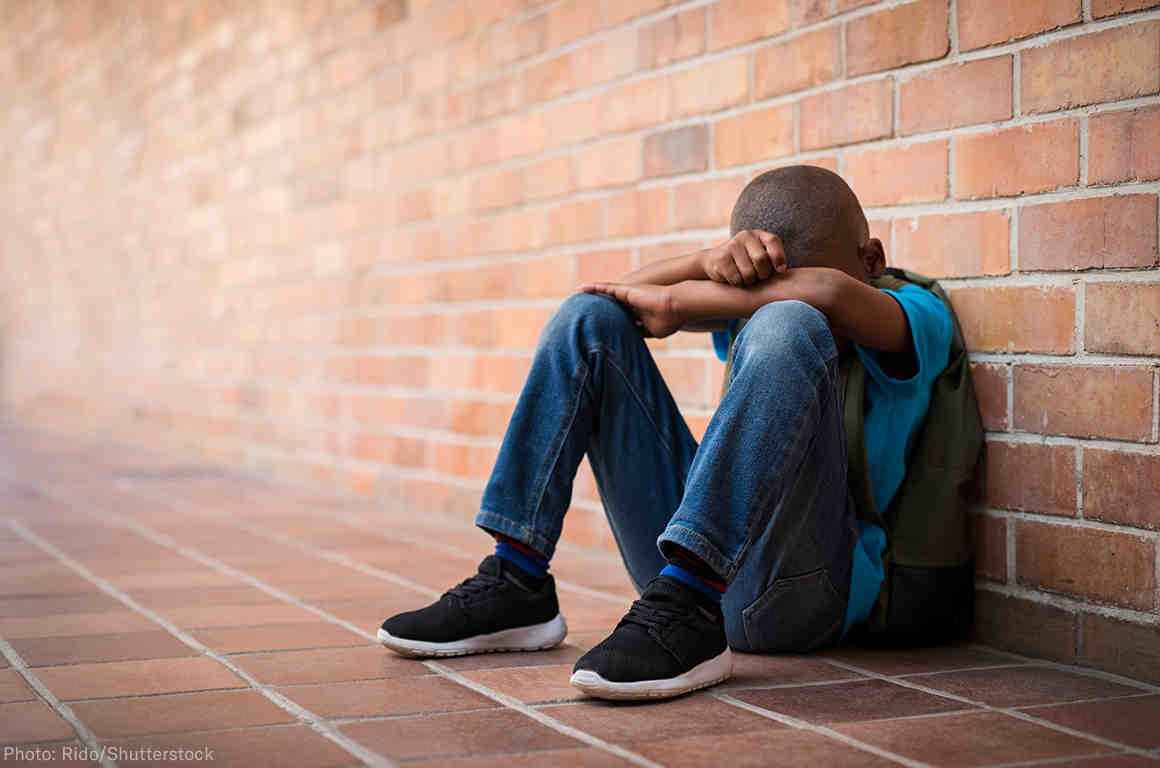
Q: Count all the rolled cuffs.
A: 2